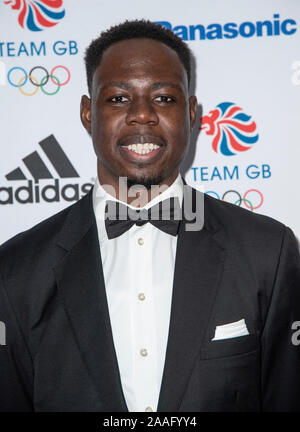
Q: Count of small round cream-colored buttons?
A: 4